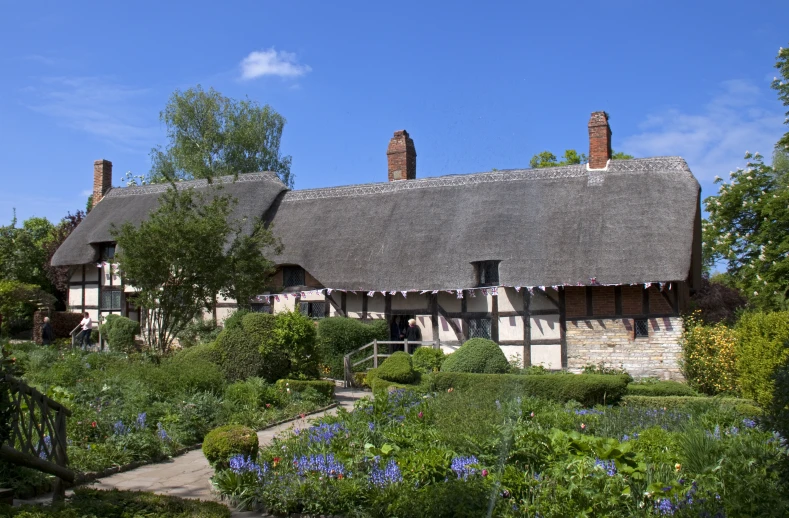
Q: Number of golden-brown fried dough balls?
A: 0